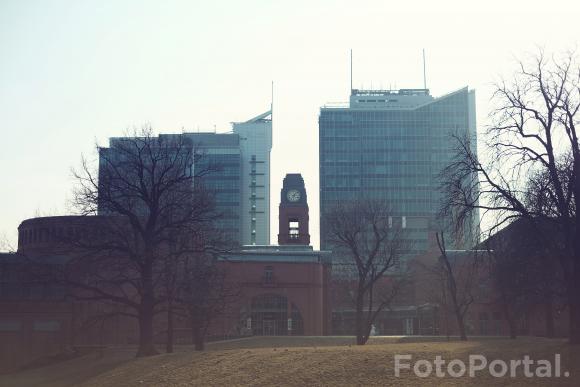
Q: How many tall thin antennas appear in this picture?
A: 3